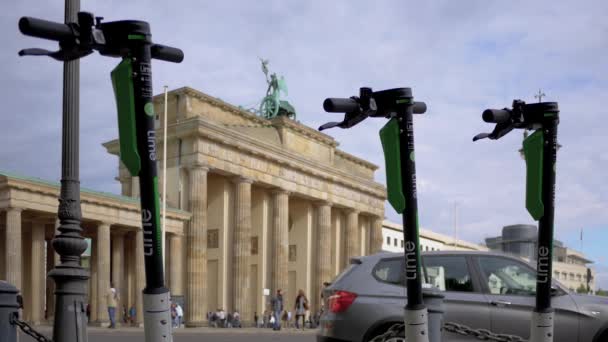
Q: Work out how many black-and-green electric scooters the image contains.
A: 3